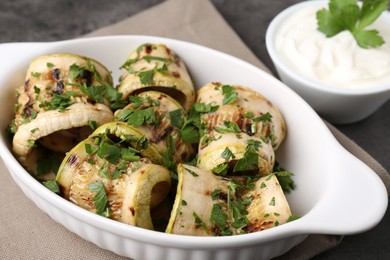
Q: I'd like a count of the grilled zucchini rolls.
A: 6